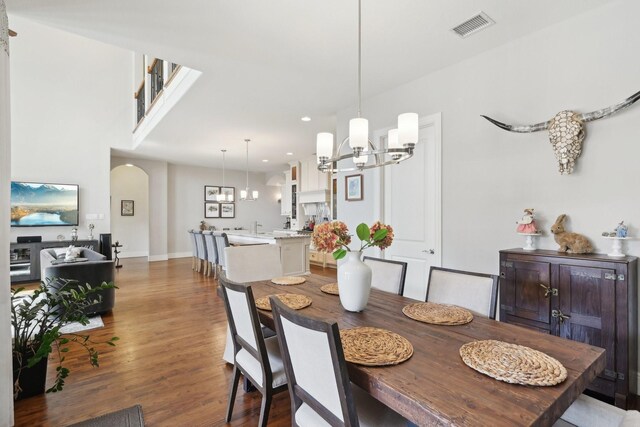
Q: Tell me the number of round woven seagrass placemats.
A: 6